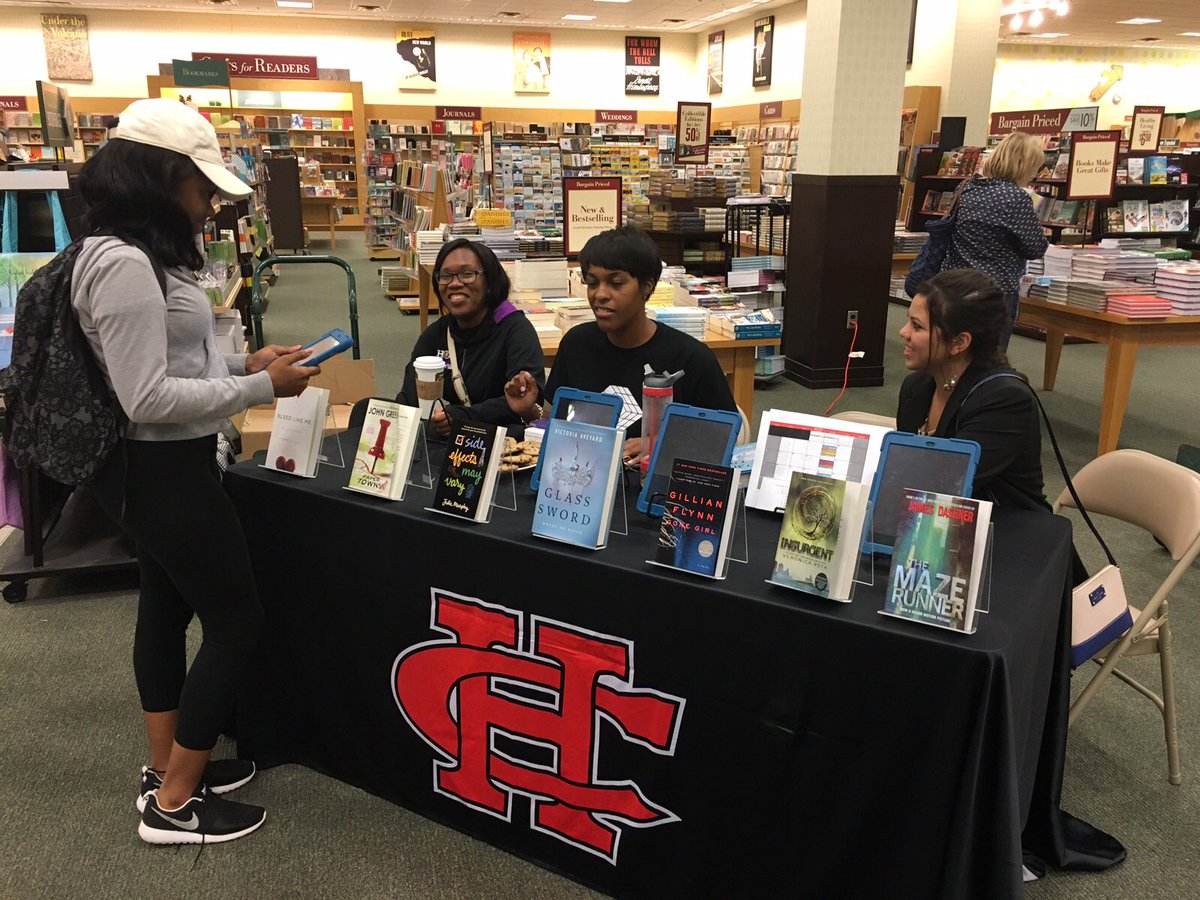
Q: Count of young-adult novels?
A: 6